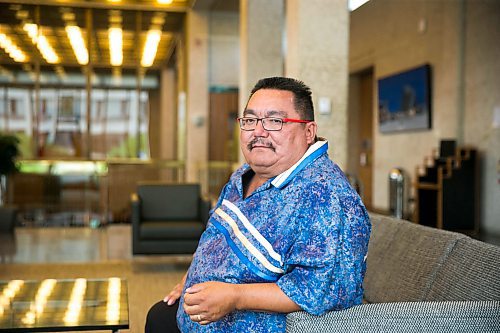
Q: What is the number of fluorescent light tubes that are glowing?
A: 5